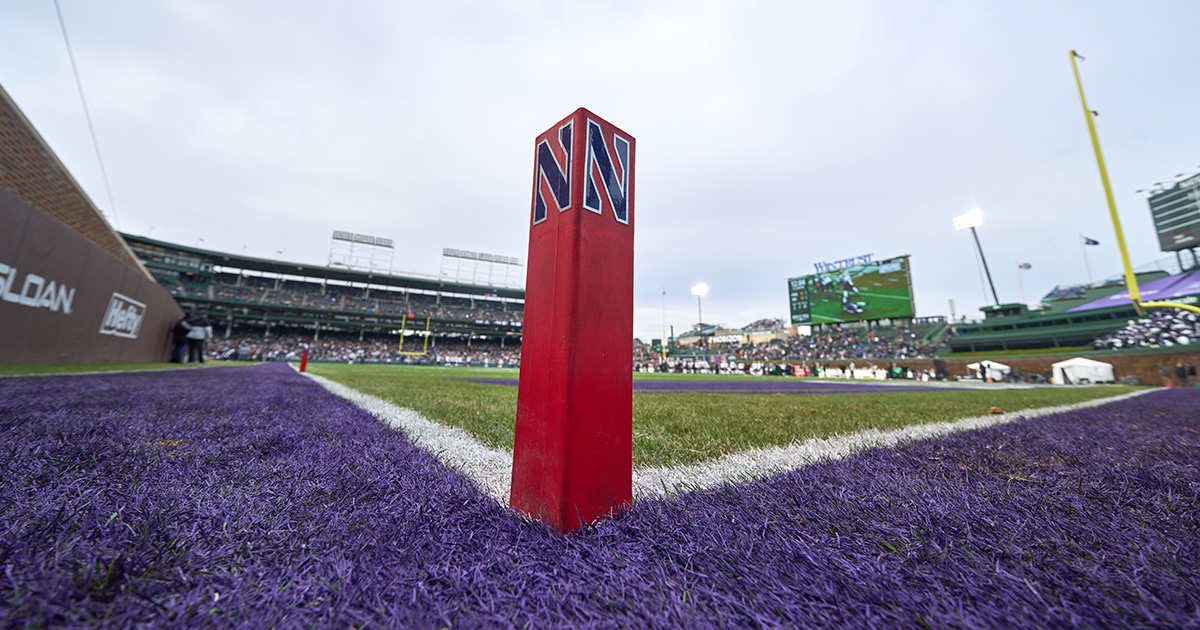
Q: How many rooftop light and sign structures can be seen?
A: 2